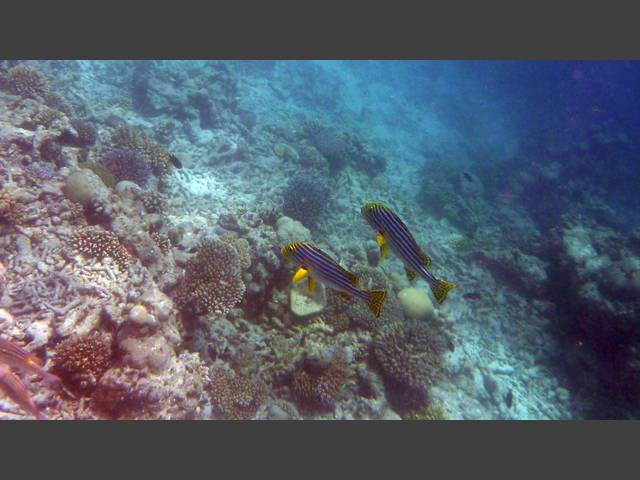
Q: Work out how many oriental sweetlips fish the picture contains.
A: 2